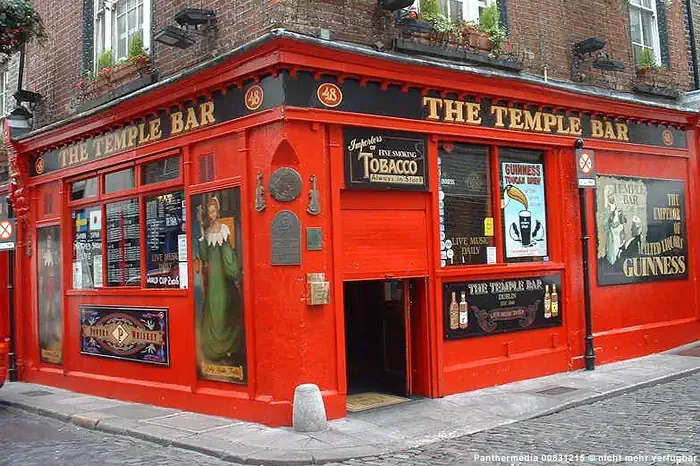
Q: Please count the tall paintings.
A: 2